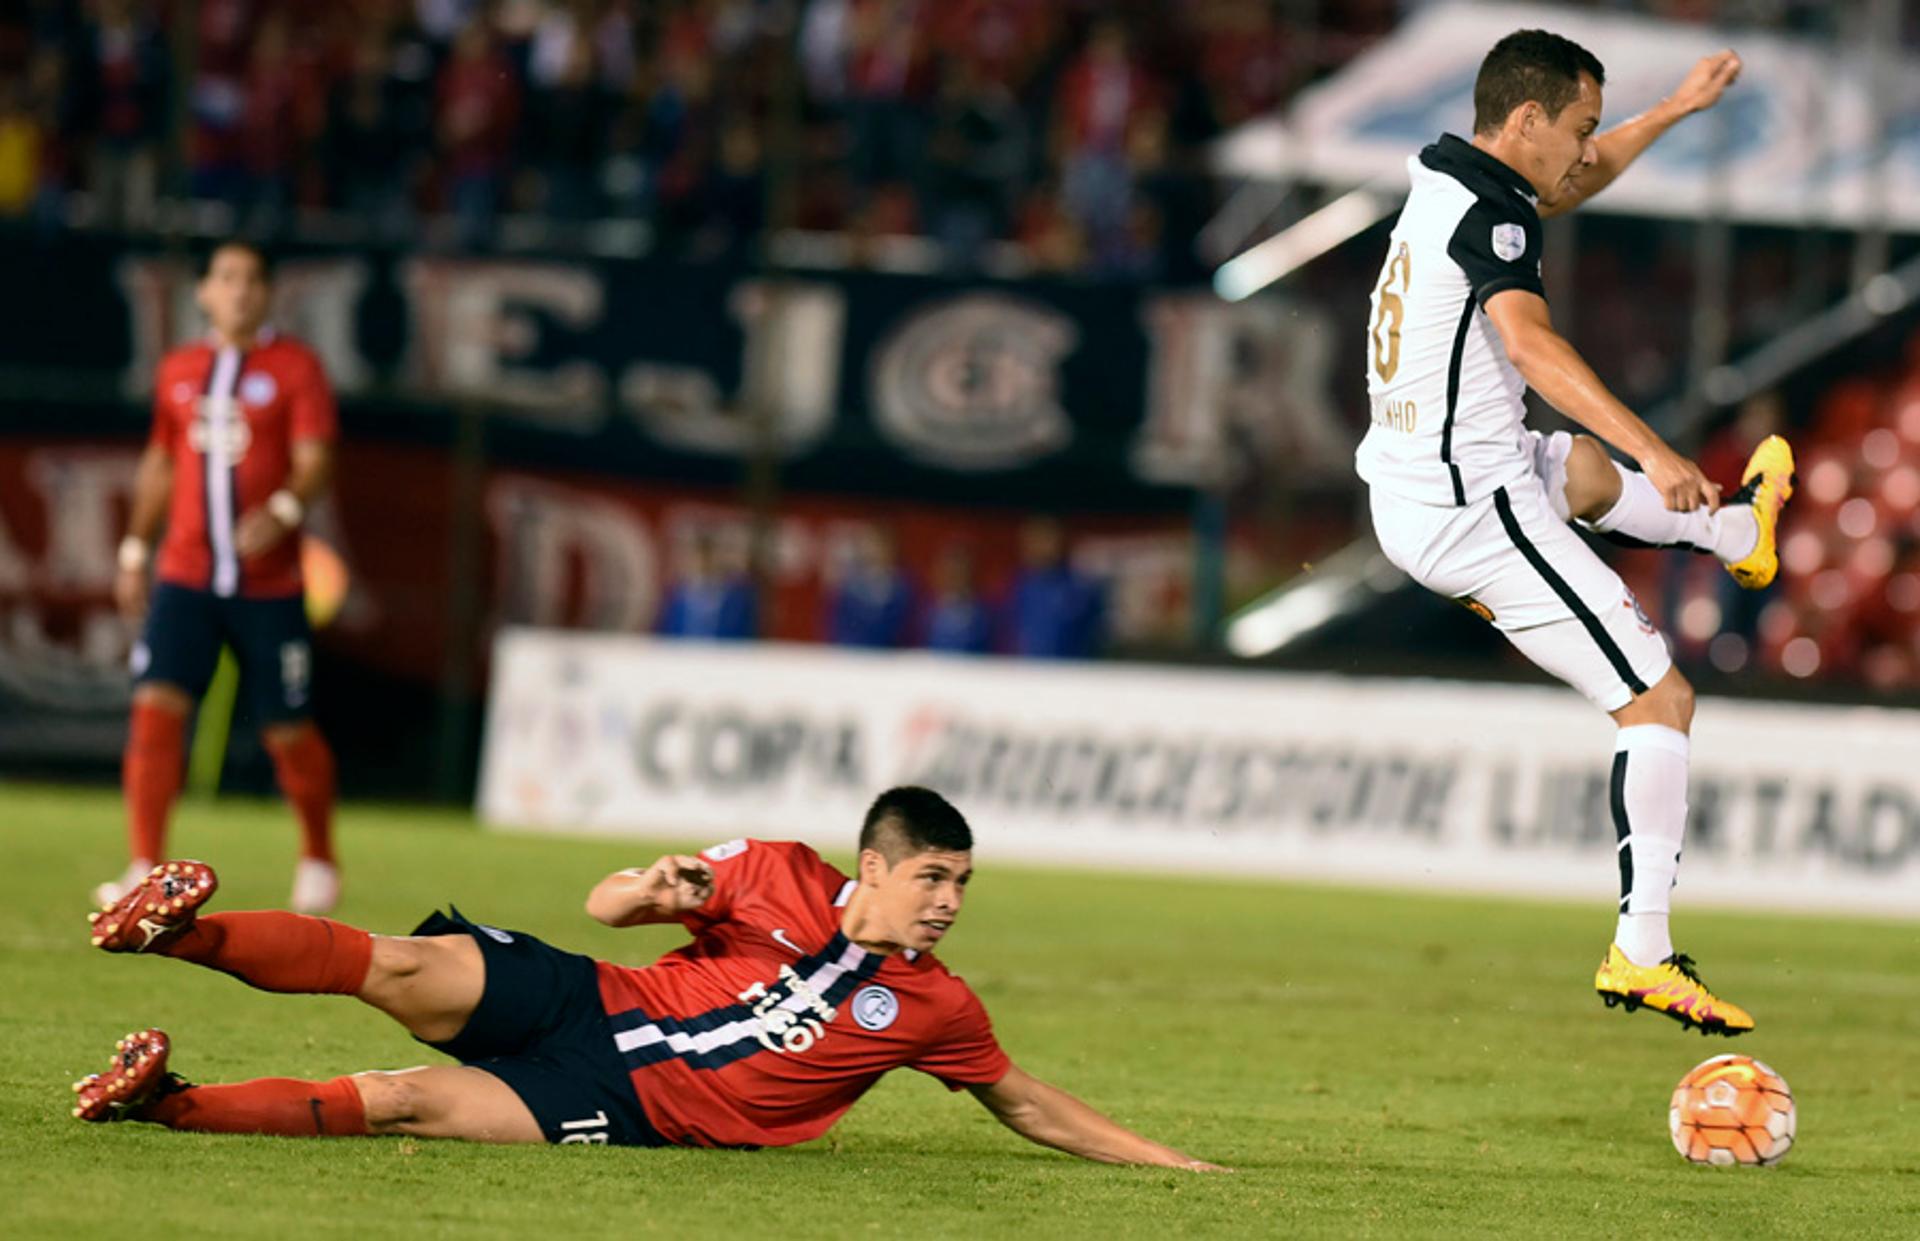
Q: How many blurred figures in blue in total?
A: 4